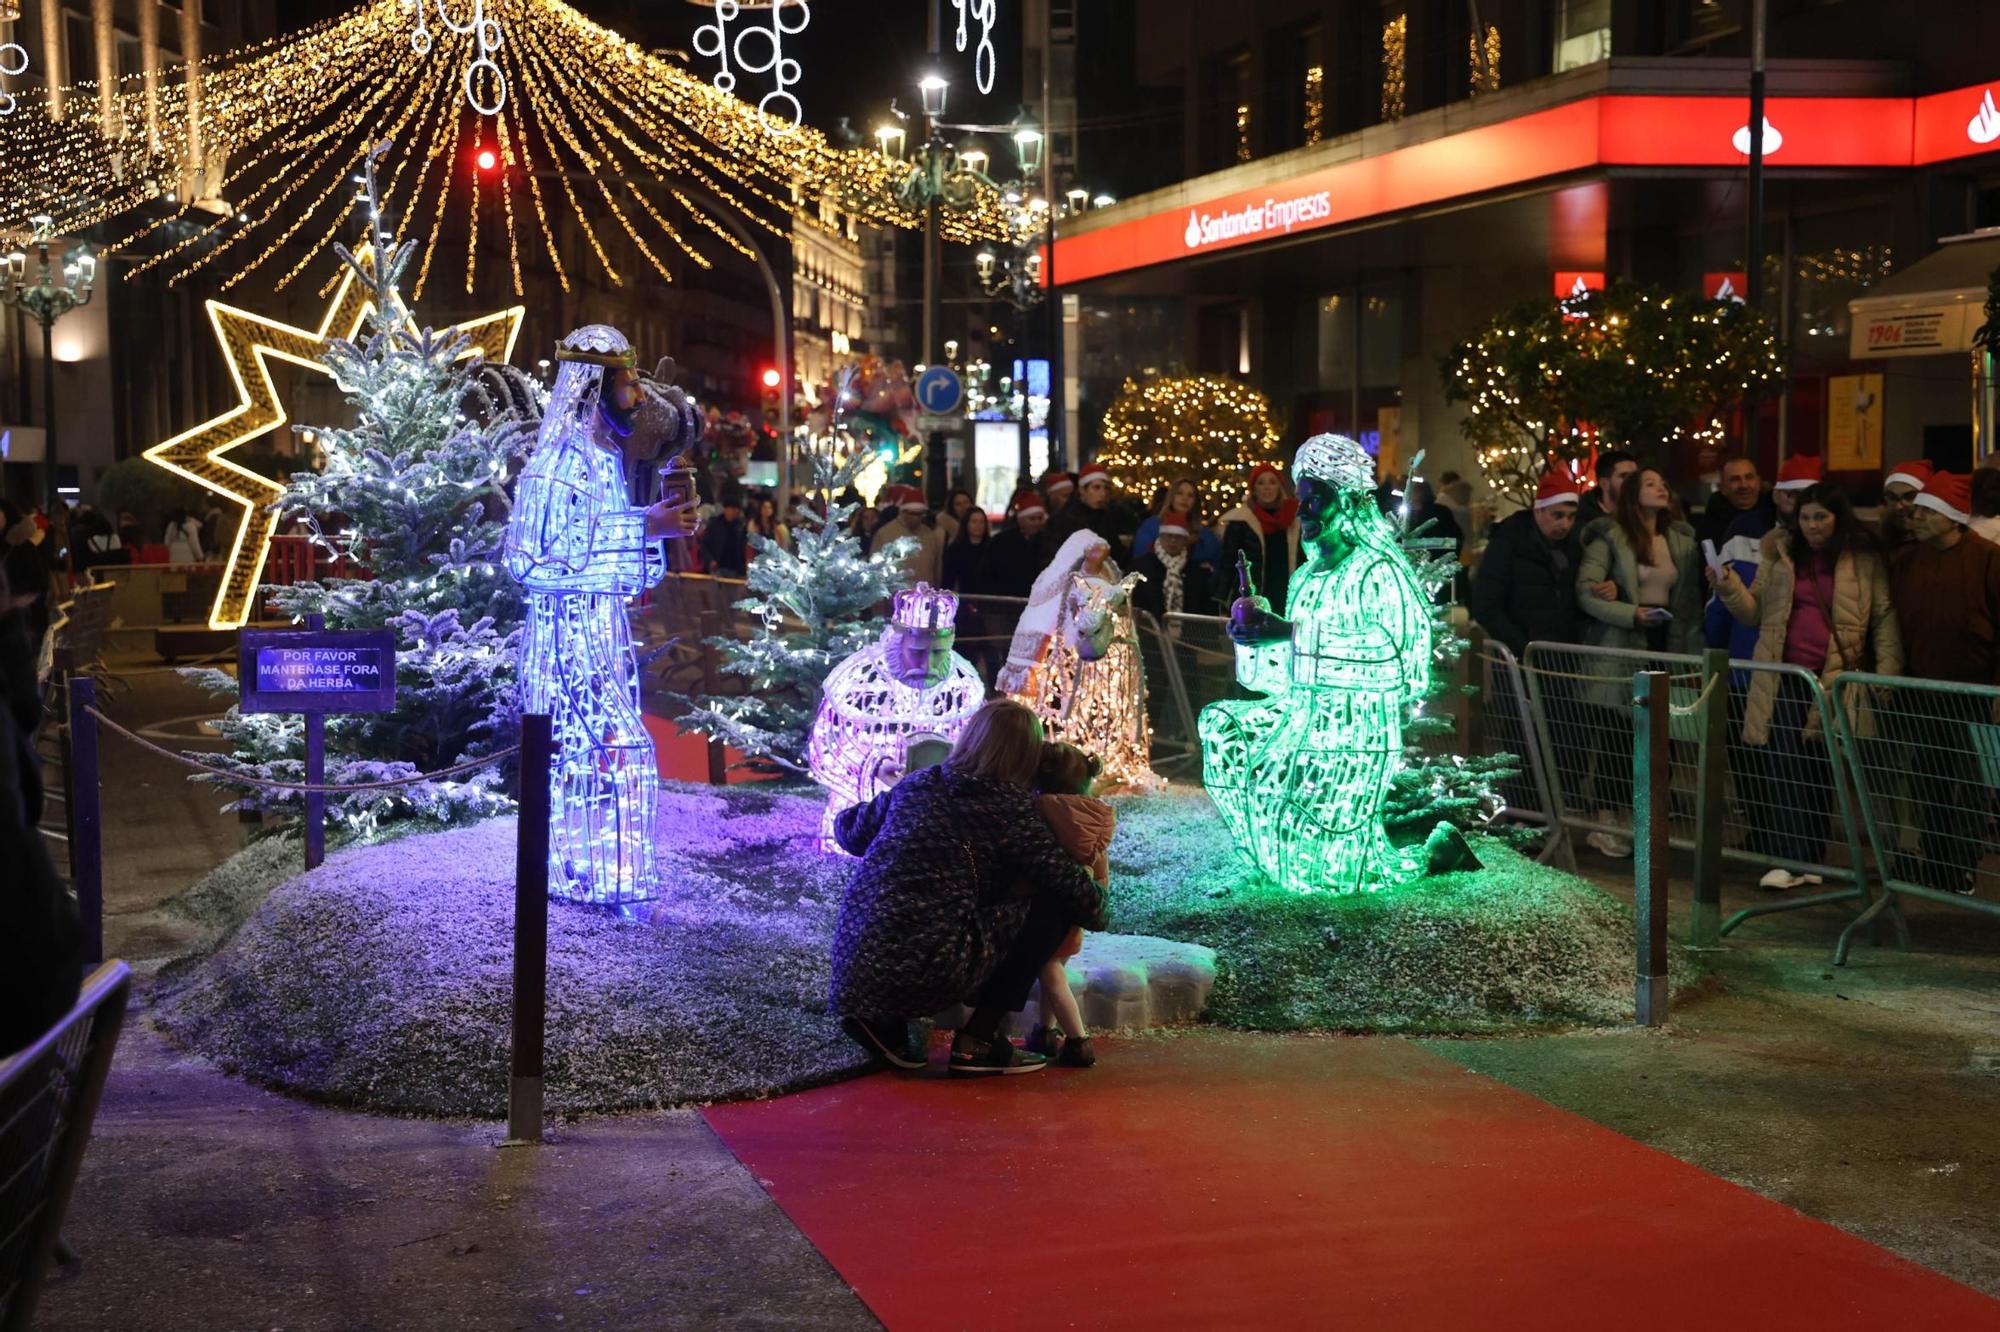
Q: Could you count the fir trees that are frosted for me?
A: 3